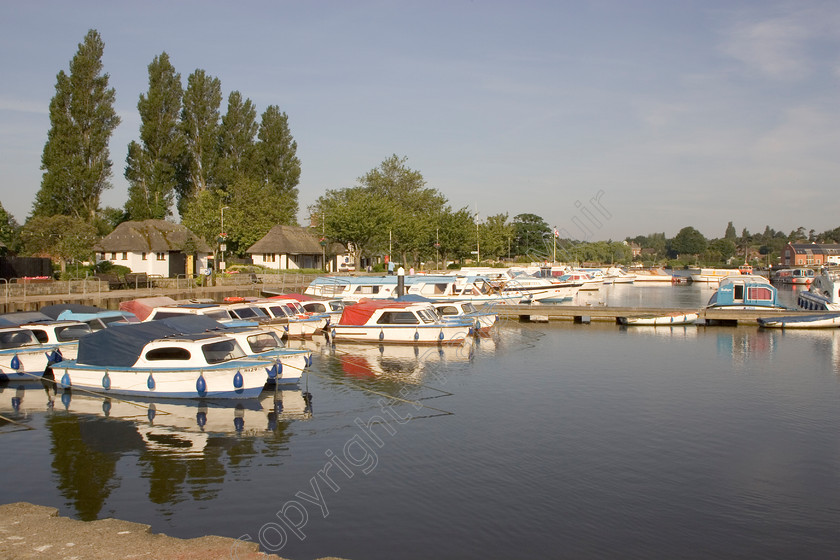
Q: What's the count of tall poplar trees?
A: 5